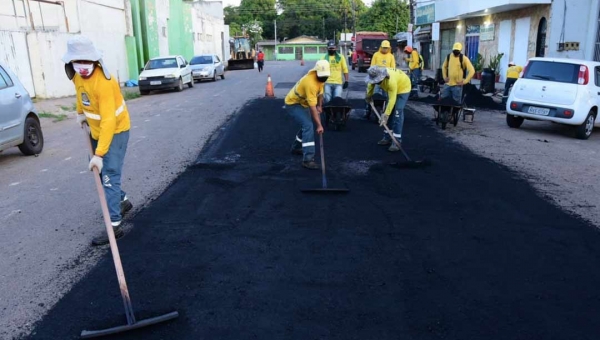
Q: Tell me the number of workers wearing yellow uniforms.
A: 8